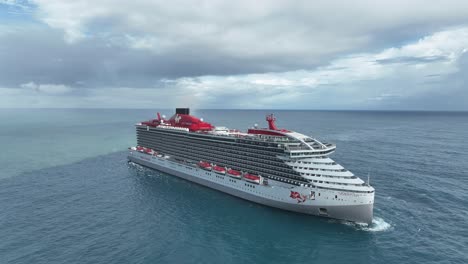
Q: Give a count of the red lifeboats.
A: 6